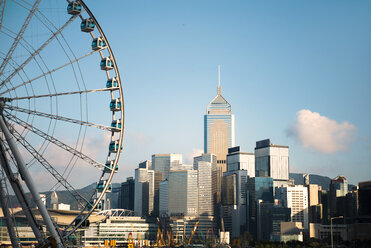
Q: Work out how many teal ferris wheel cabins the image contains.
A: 11